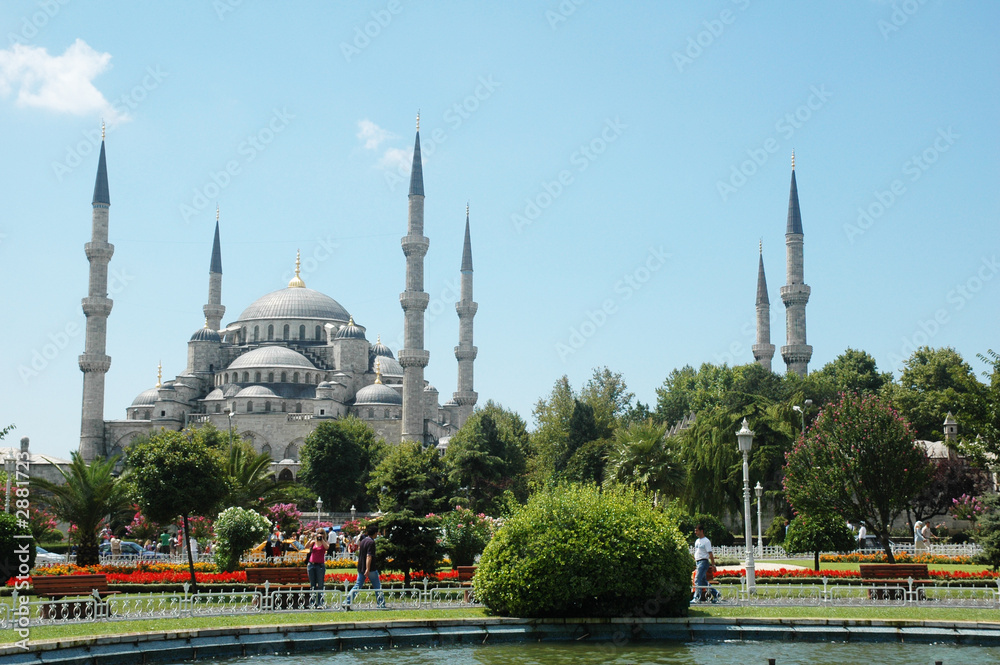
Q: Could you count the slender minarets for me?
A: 6